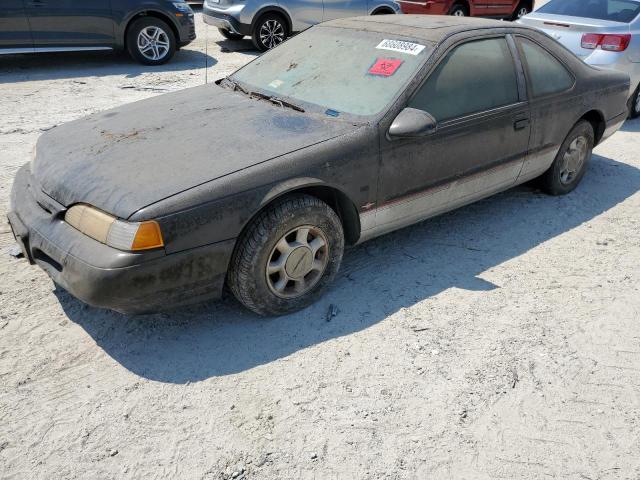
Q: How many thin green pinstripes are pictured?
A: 0